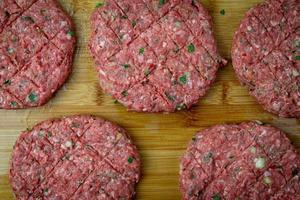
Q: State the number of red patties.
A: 5